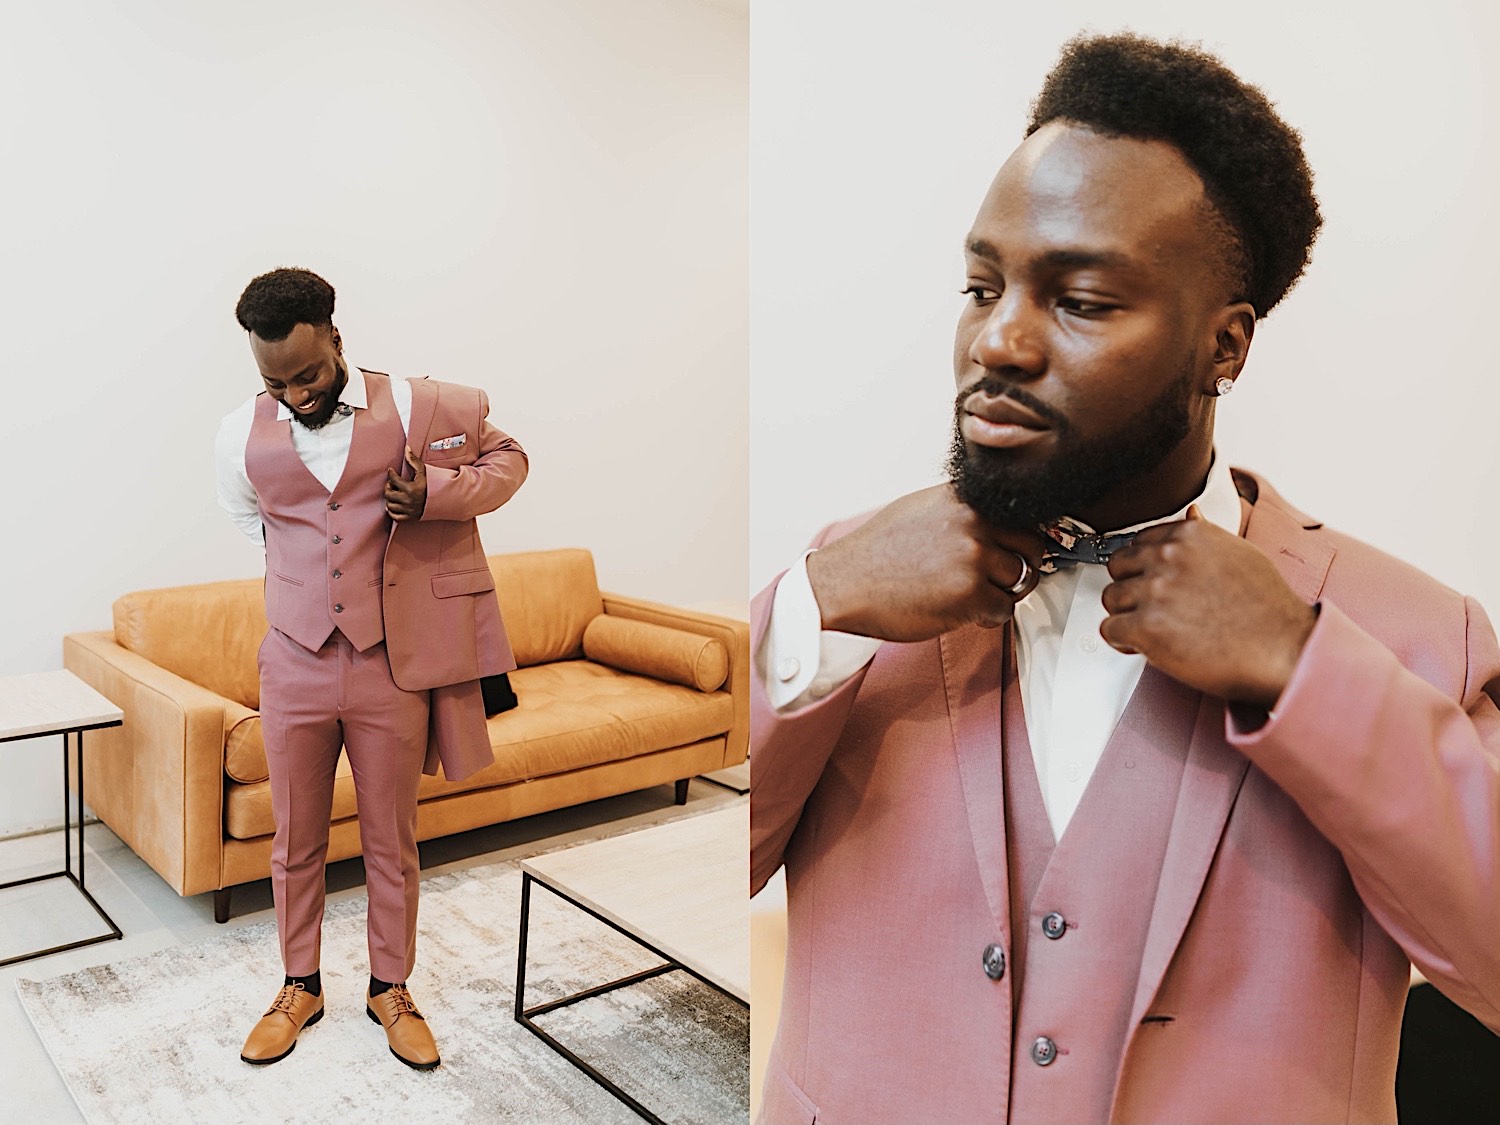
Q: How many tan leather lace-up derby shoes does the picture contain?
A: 2